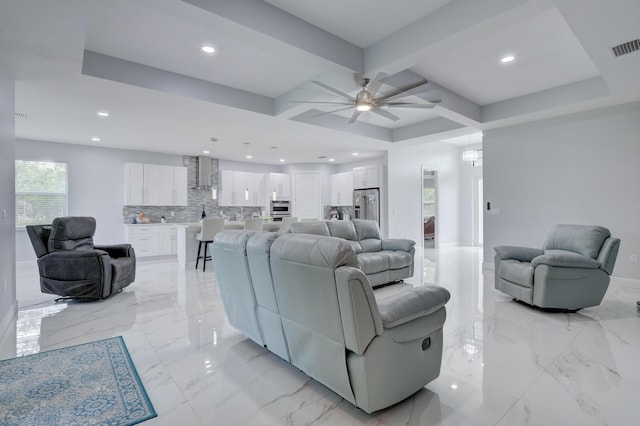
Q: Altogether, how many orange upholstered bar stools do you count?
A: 0